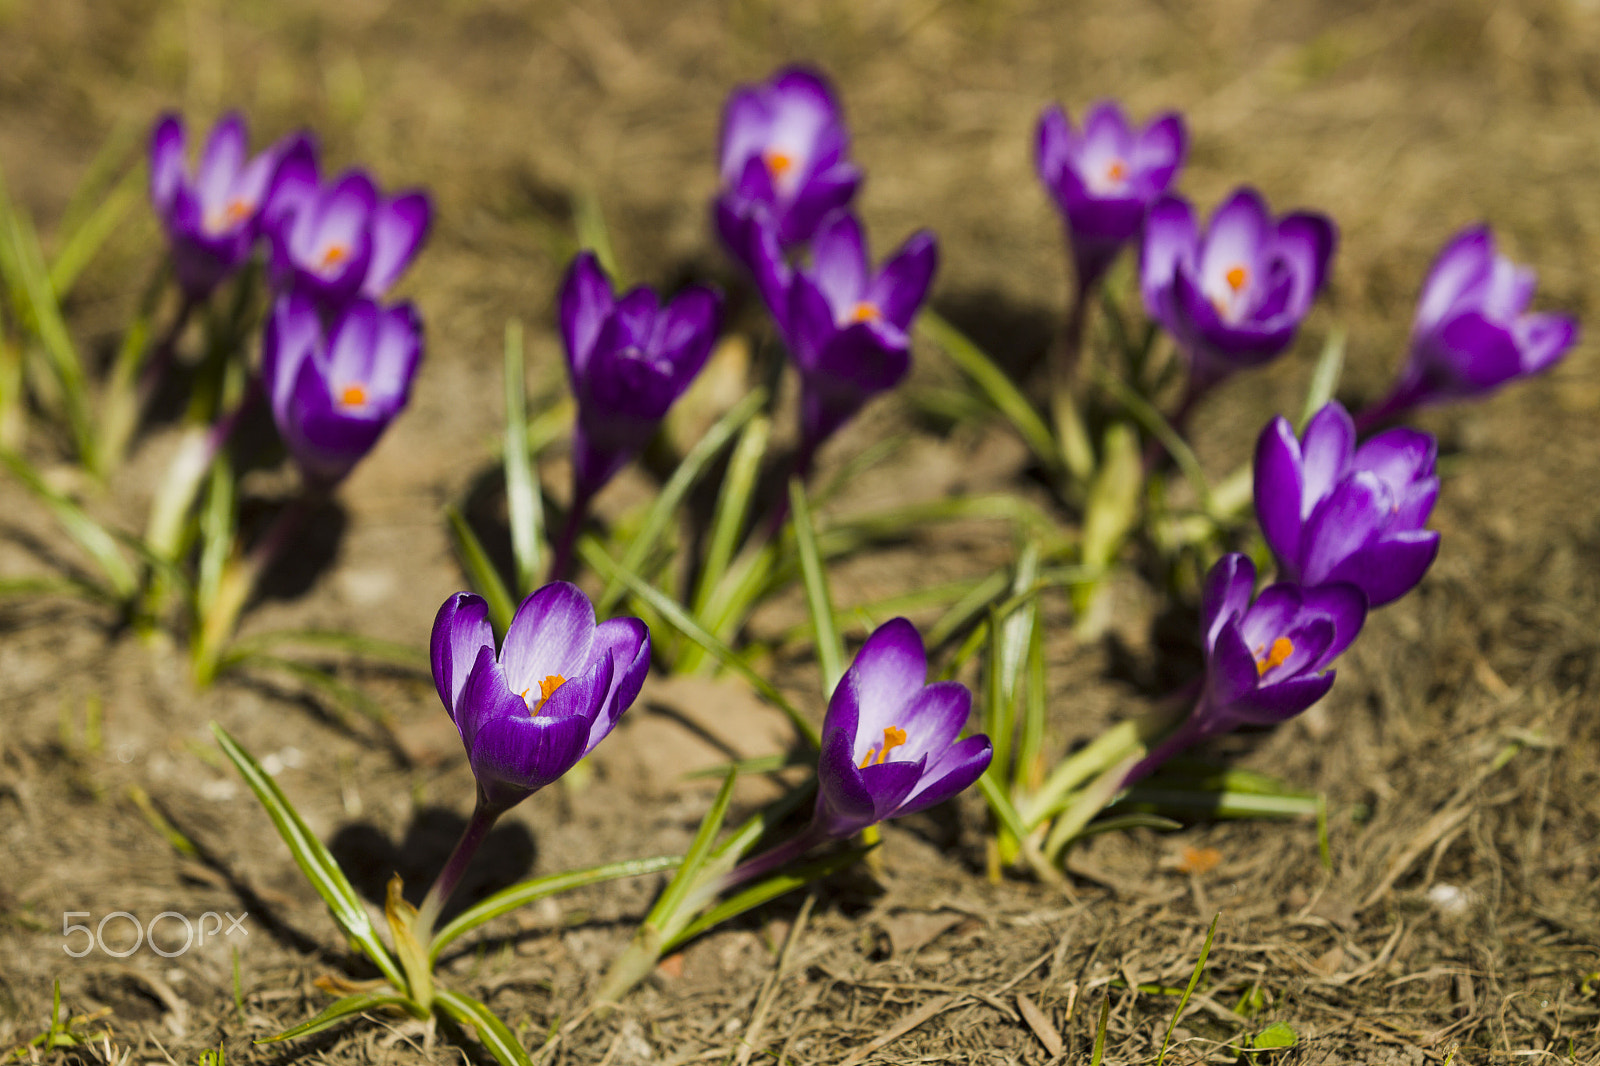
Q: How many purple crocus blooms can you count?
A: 13